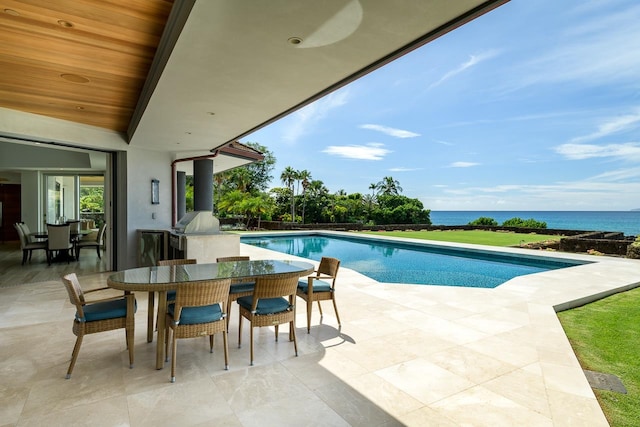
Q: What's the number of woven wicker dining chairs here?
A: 6